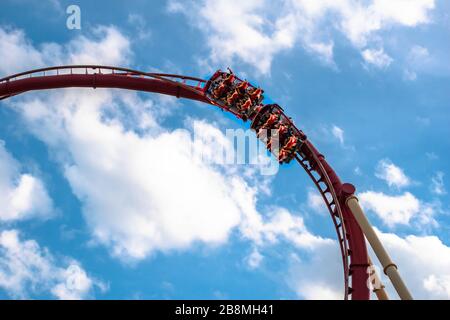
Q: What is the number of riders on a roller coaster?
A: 12